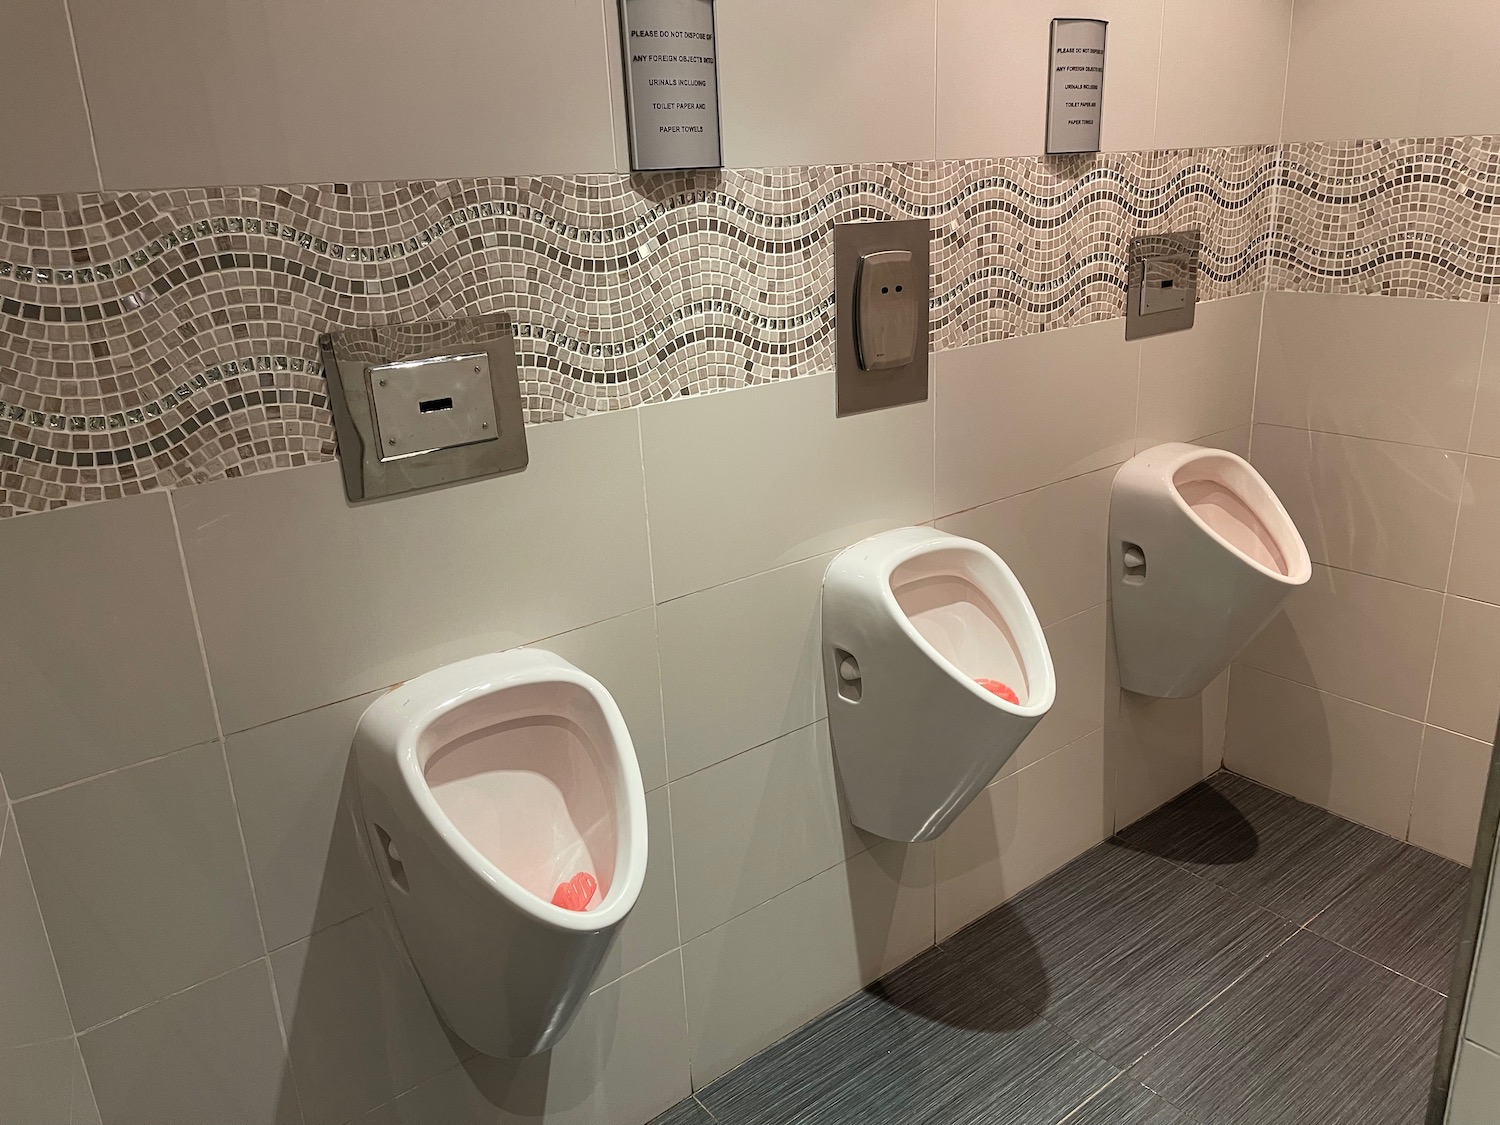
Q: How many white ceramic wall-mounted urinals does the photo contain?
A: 3